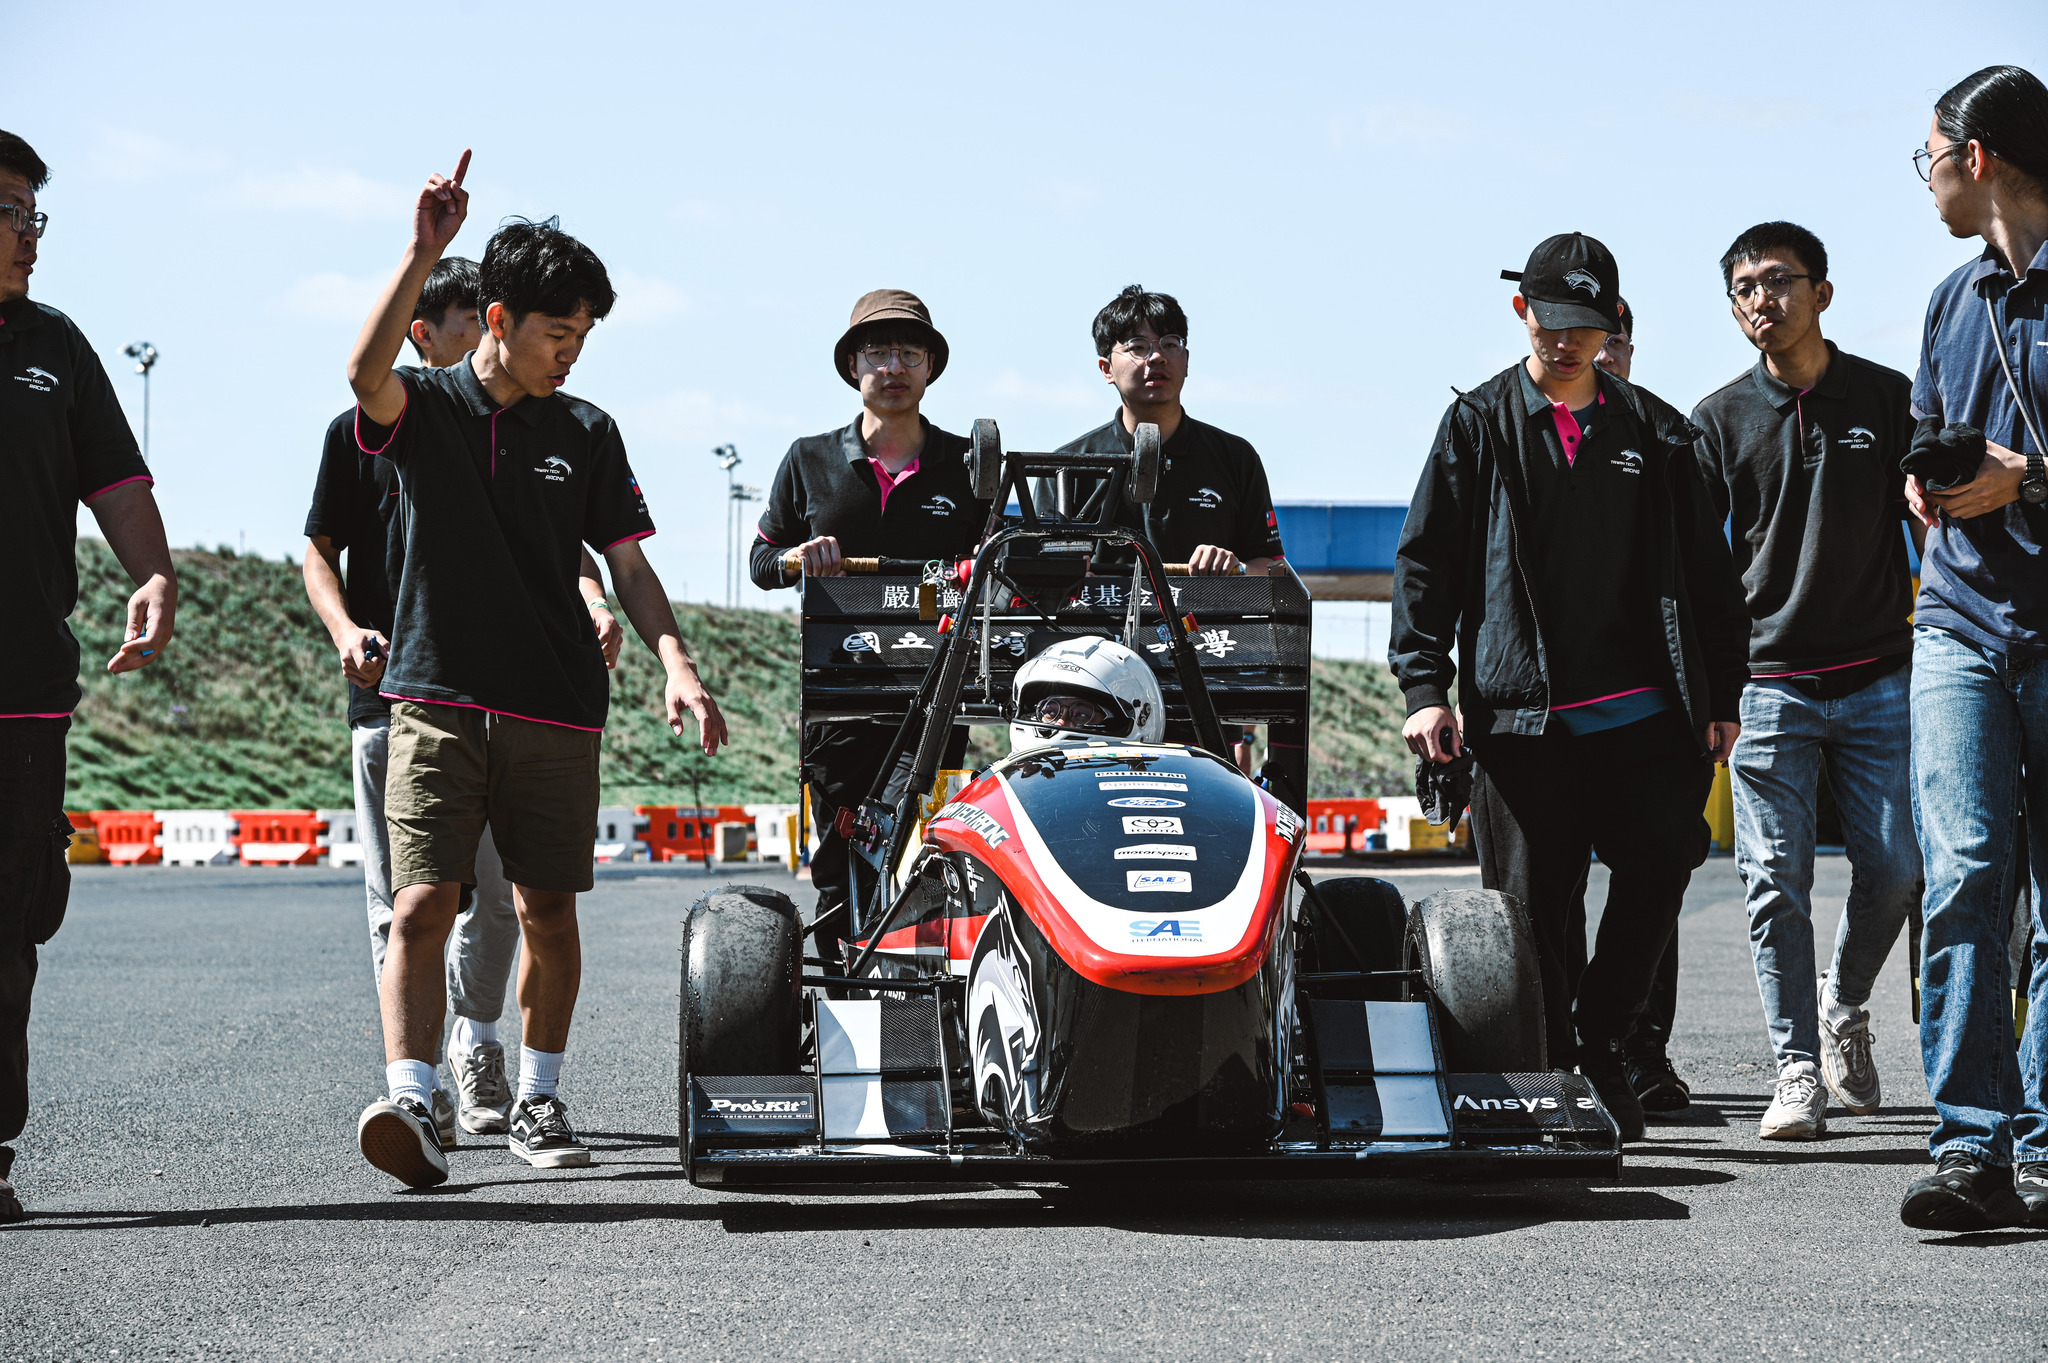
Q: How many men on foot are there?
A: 9